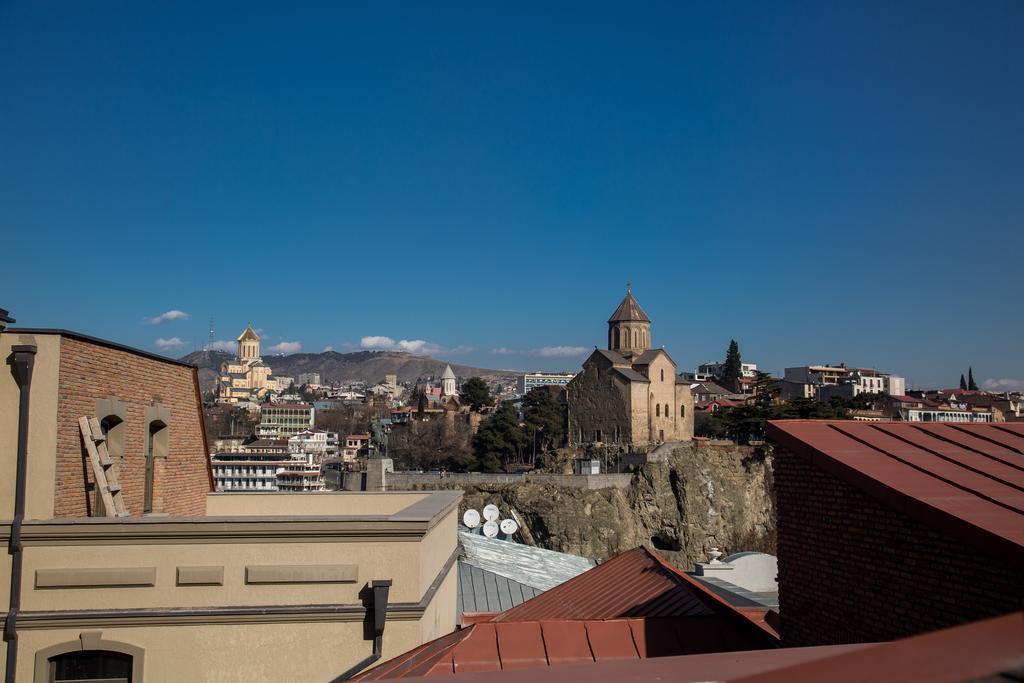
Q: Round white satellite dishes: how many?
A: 4